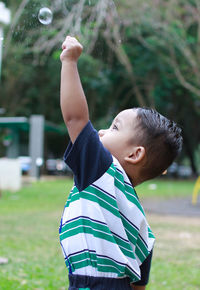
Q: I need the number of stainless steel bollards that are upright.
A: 0